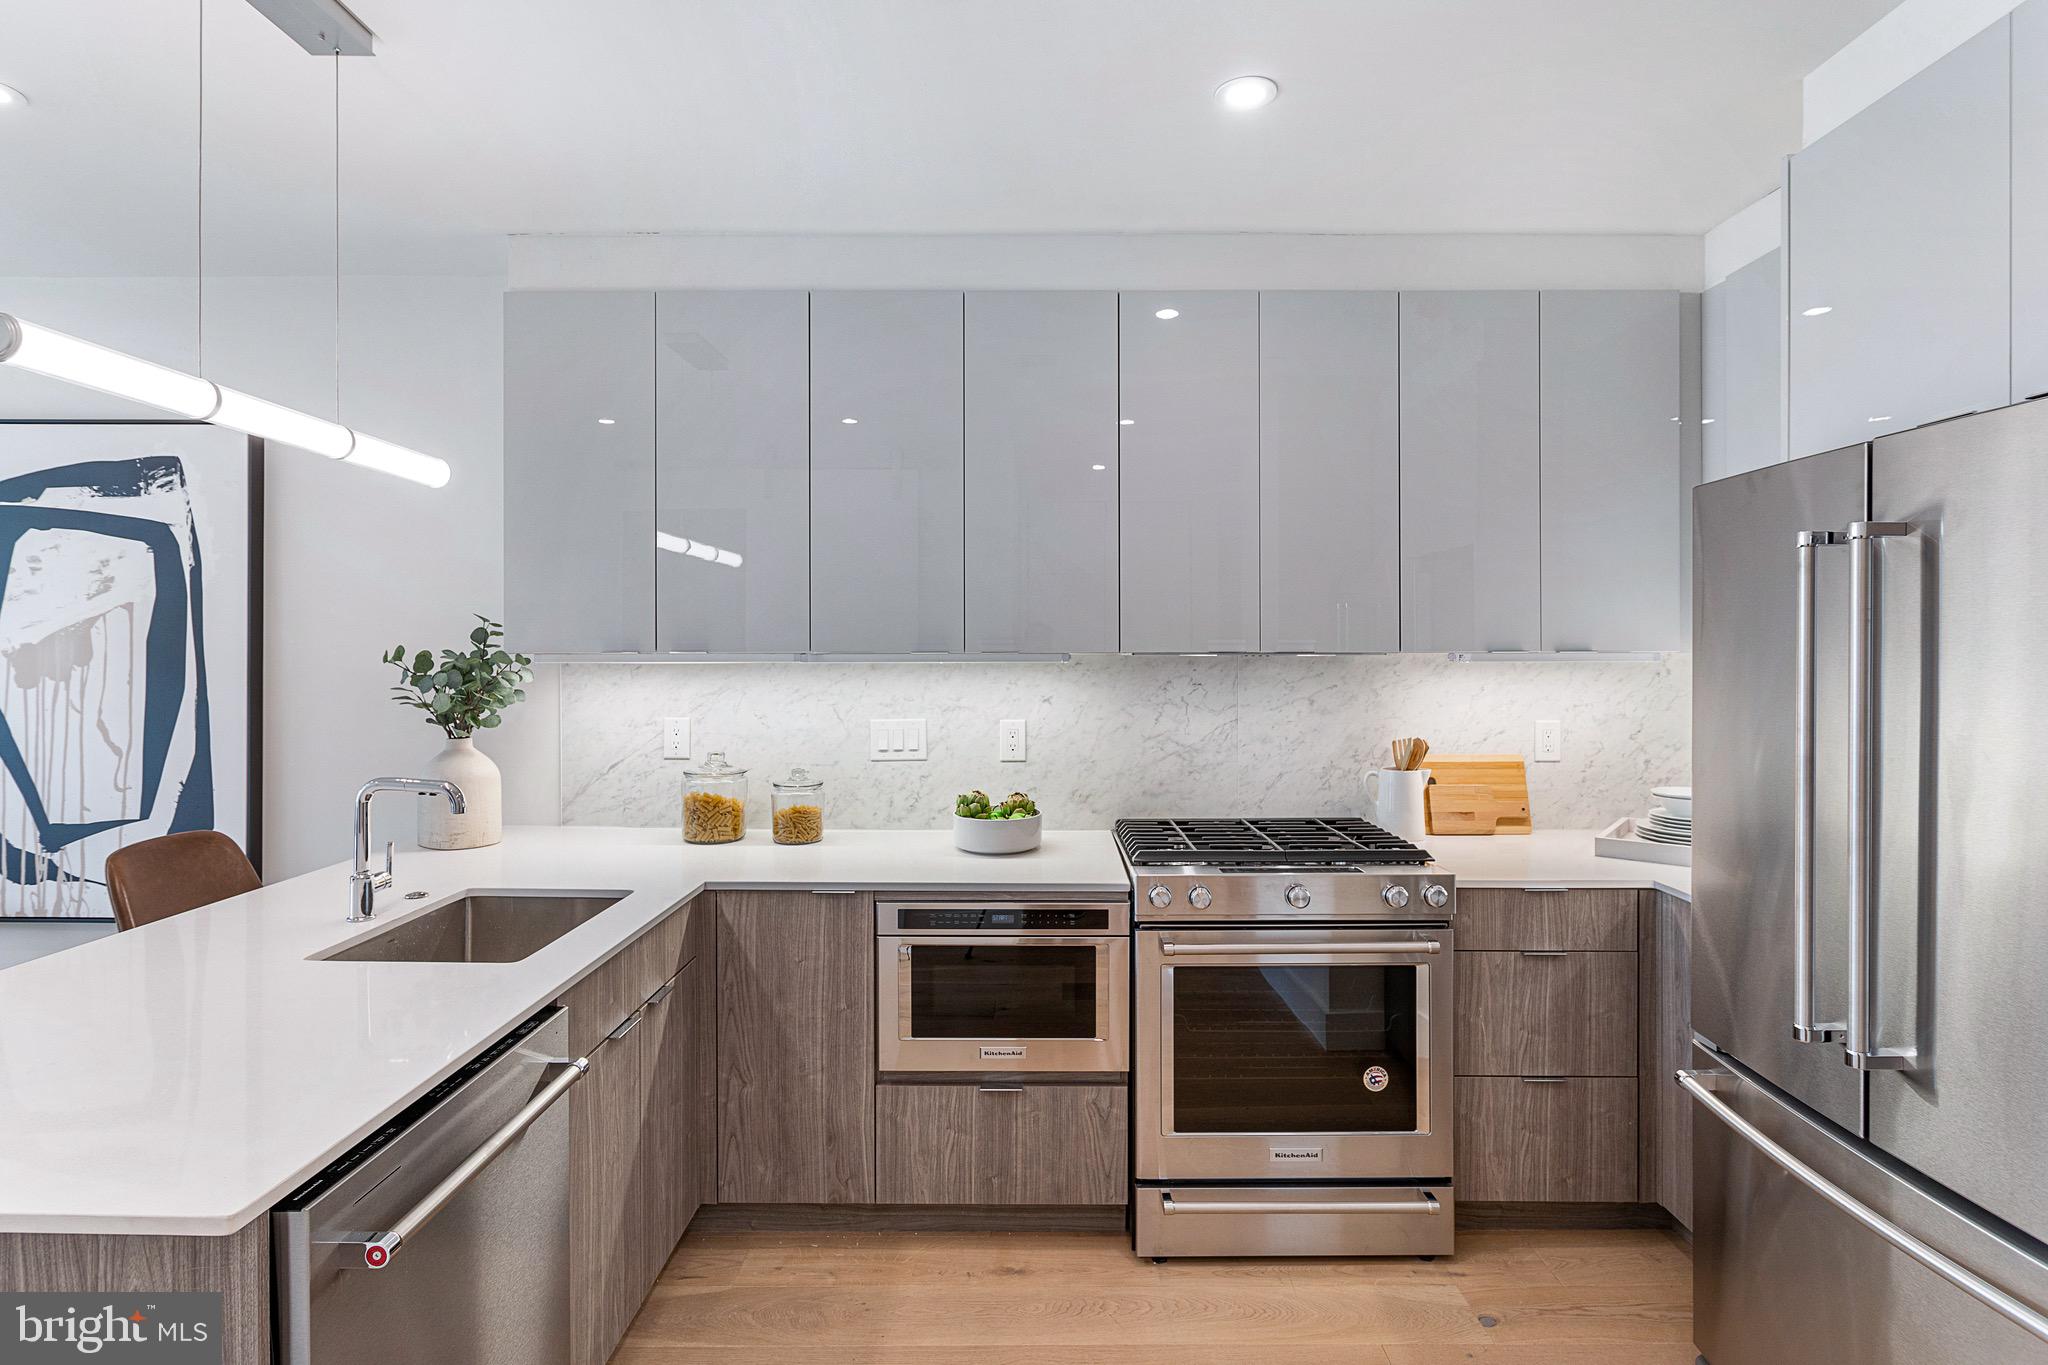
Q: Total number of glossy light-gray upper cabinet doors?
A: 11